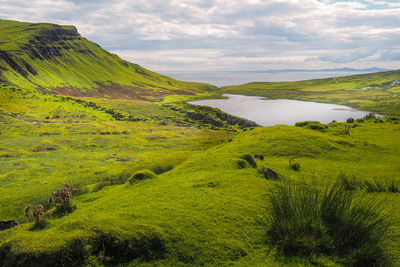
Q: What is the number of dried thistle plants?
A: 2